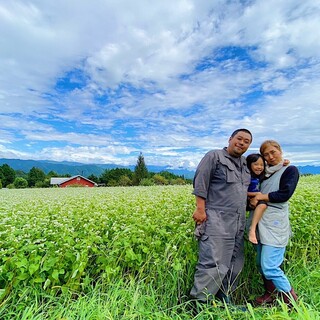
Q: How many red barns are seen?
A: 1